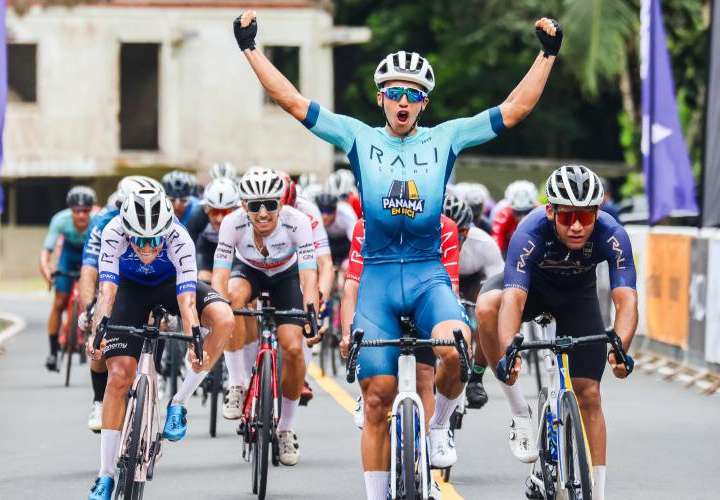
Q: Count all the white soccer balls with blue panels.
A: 0